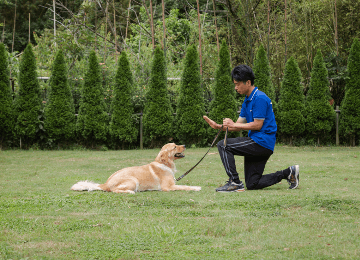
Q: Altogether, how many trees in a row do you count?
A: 12